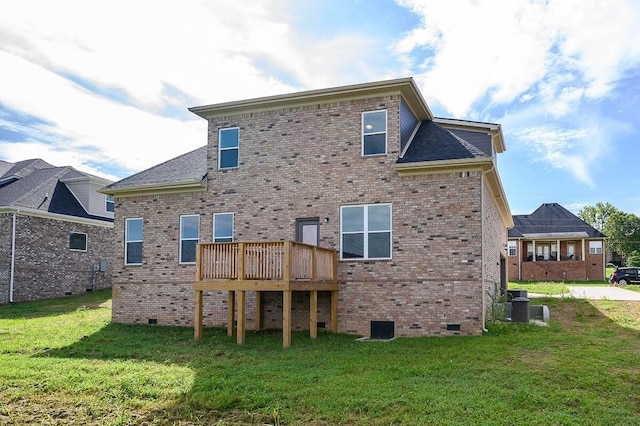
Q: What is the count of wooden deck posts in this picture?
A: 7